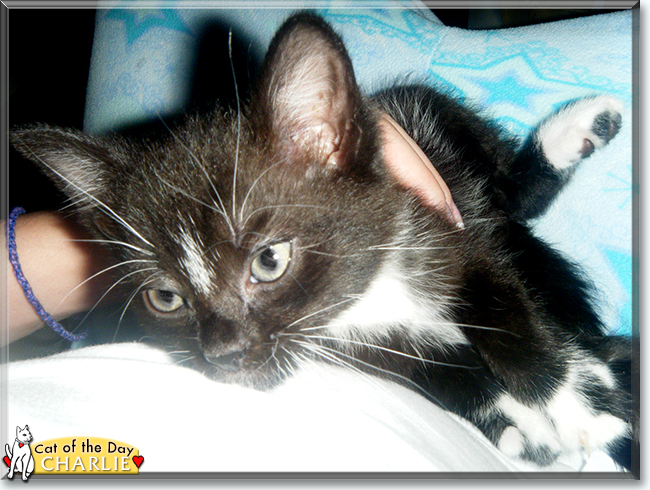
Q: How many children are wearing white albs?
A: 0